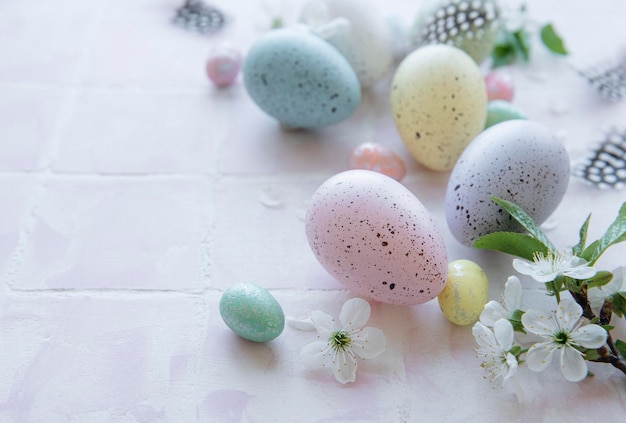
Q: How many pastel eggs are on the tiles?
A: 12